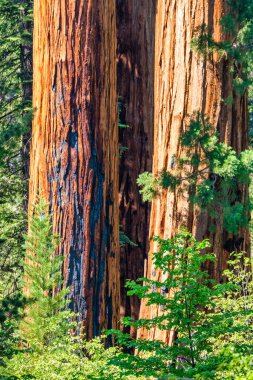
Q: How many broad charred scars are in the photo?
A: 1